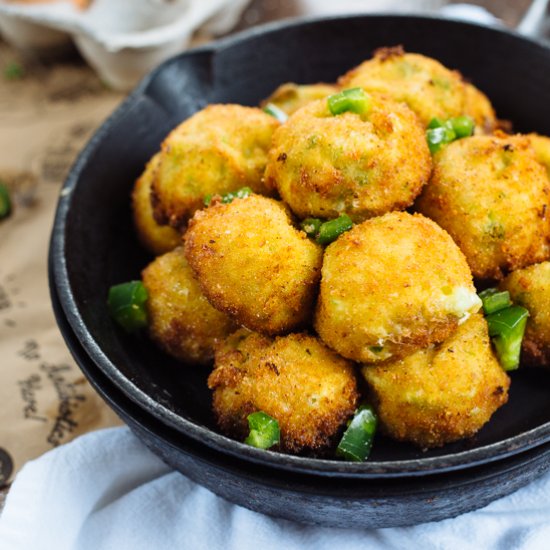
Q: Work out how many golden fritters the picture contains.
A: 13